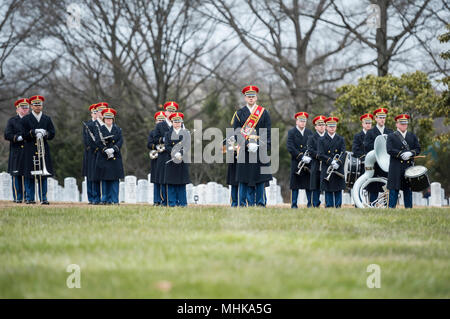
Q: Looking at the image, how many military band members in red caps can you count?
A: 15